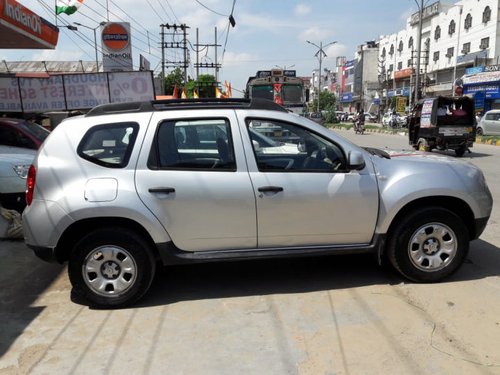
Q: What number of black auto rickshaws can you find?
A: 1